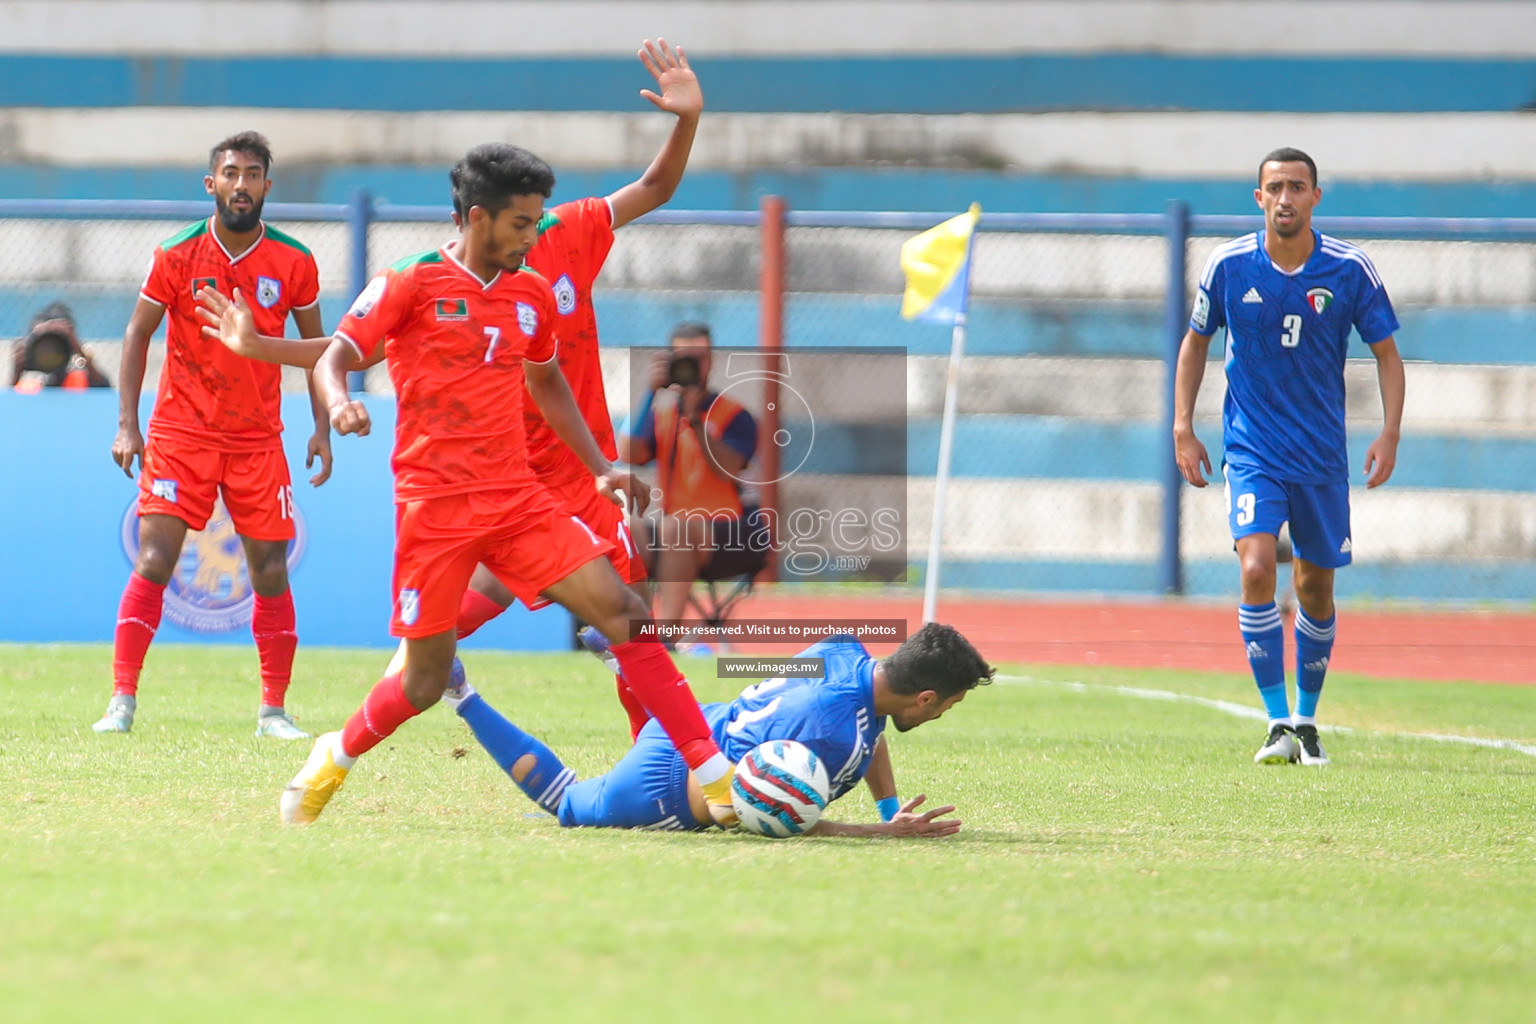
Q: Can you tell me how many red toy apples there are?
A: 0